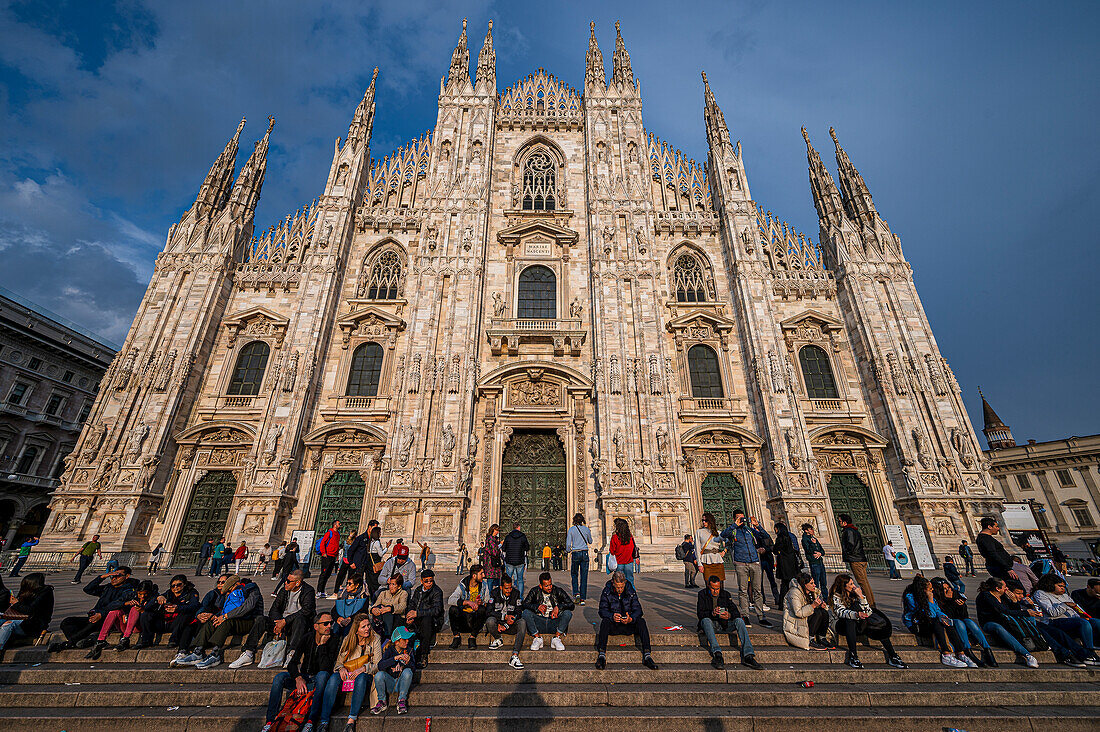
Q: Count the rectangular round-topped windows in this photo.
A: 5